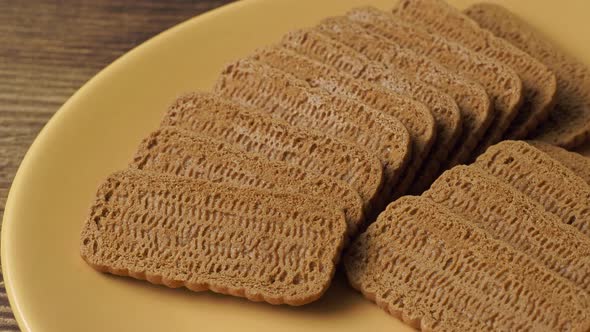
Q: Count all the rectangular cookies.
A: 14